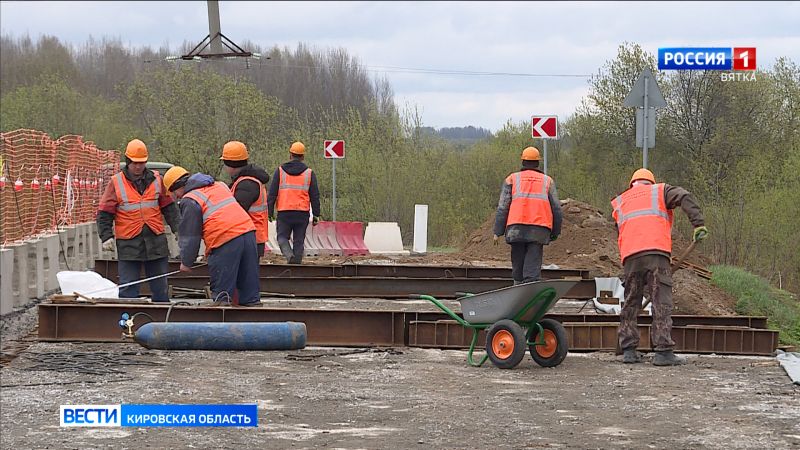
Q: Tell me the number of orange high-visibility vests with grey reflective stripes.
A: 6